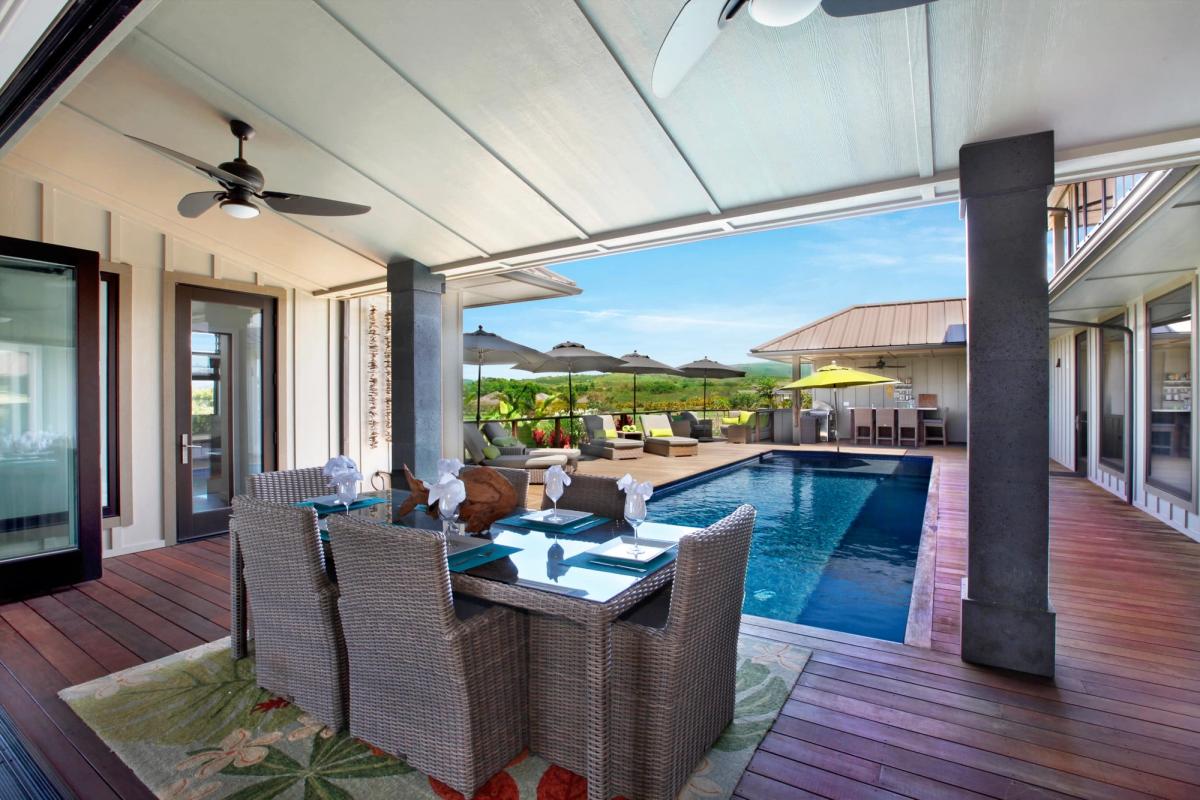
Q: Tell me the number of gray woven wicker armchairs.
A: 6